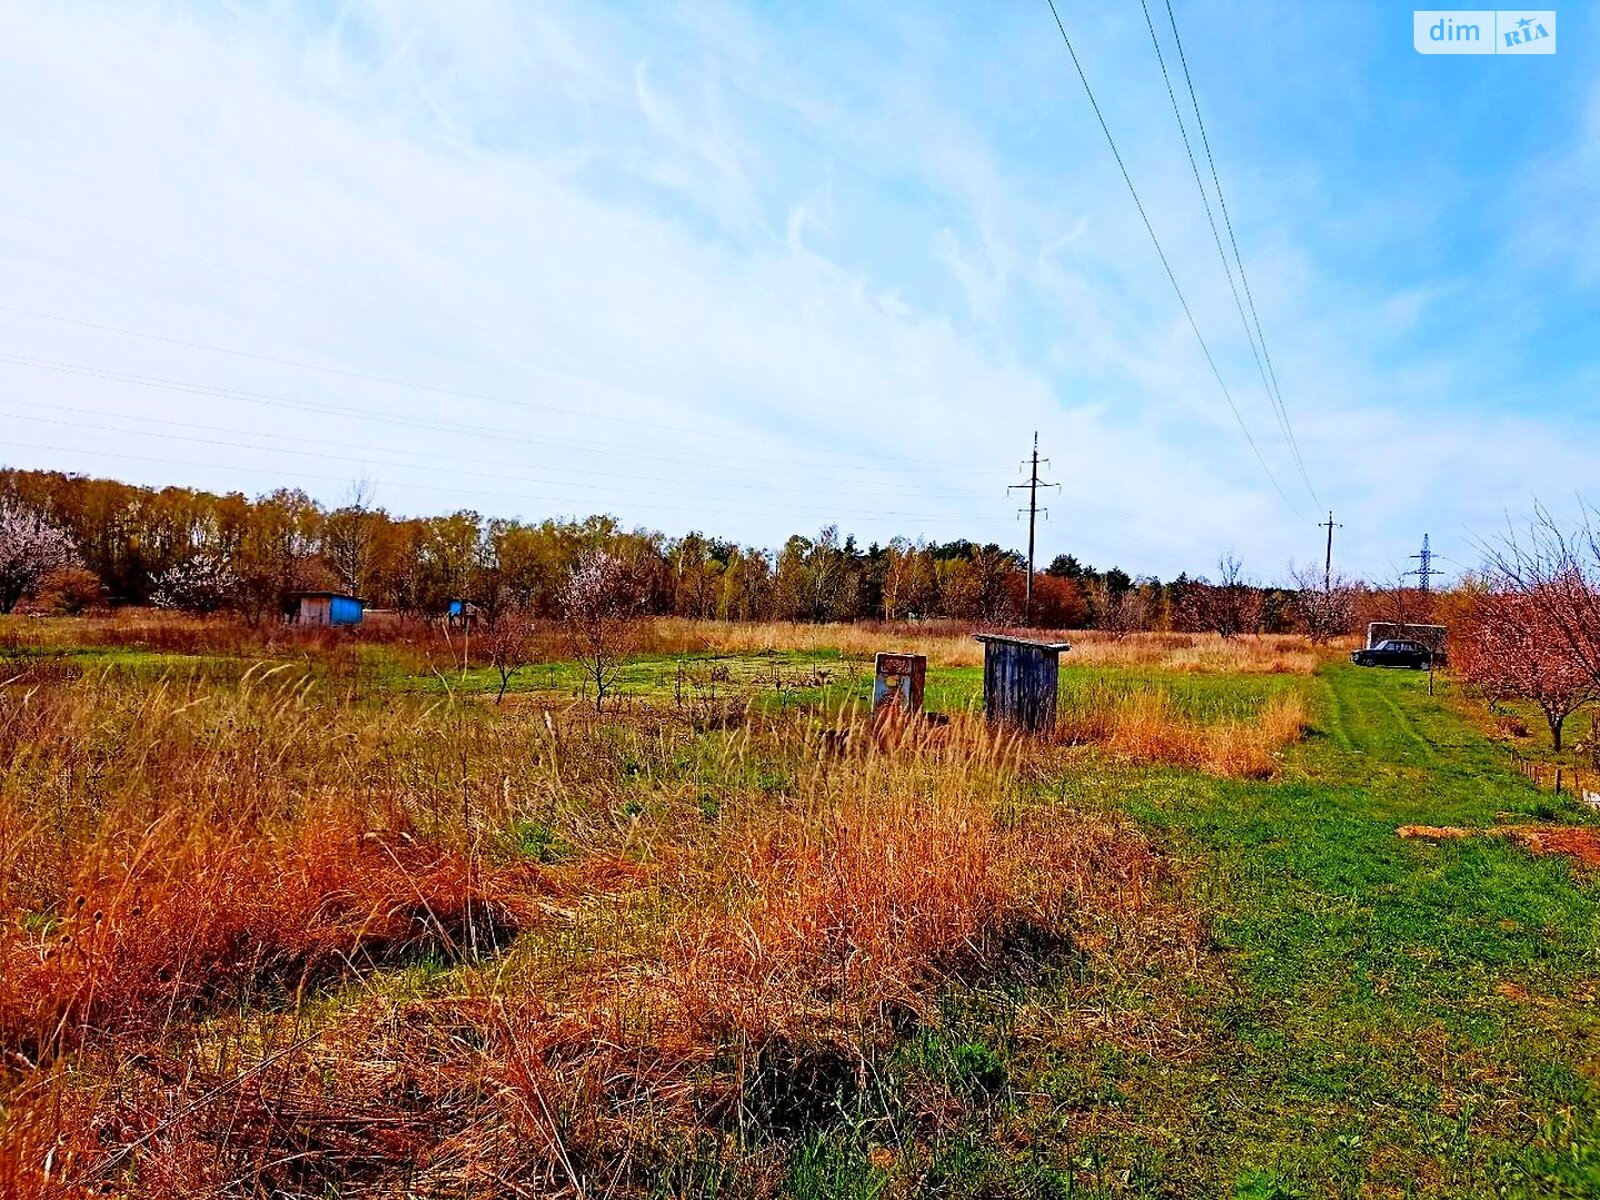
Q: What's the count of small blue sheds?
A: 2